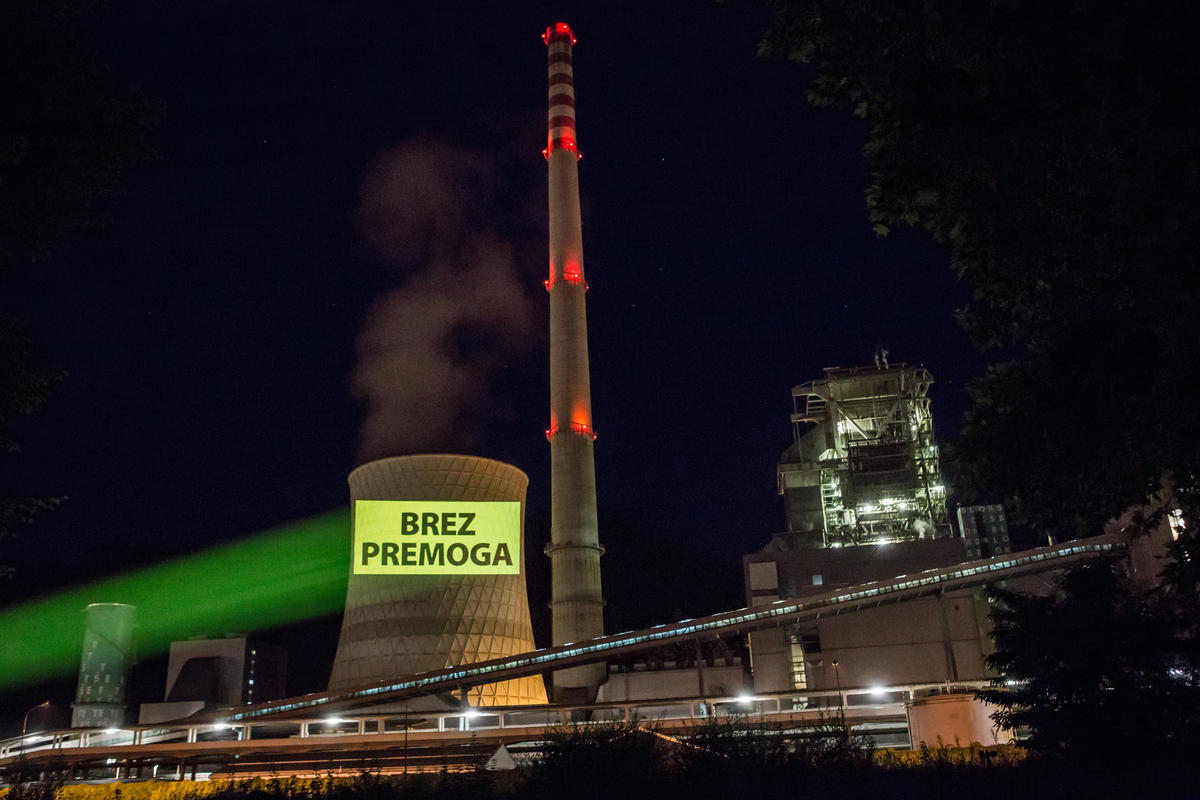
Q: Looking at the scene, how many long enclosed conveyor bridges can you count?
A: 1